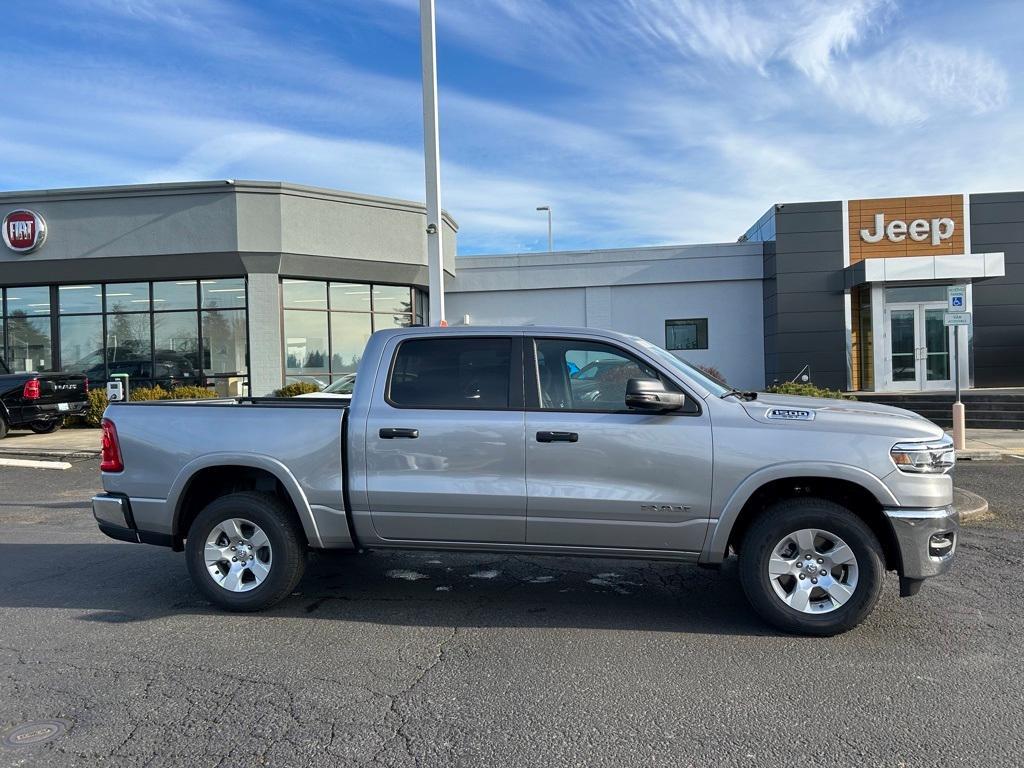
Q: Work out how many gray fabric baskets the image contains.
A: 0